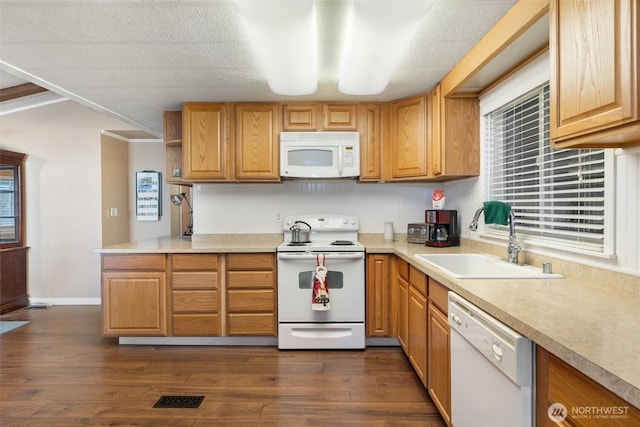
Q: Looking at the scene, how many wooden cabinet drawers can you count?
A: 13